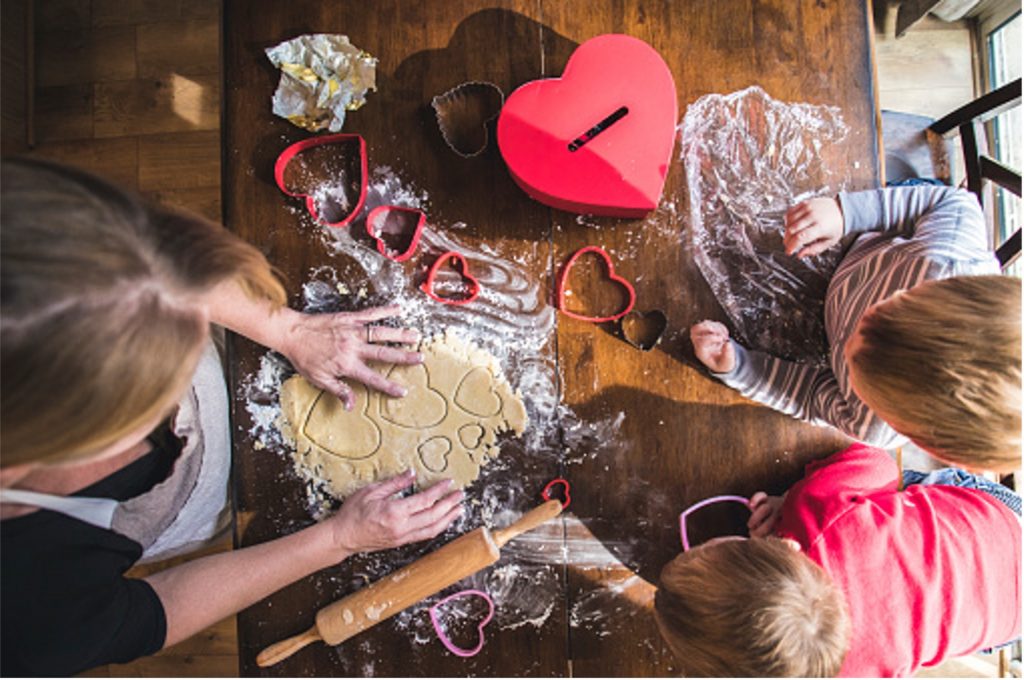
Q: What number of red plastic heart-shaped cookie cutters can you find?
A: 5